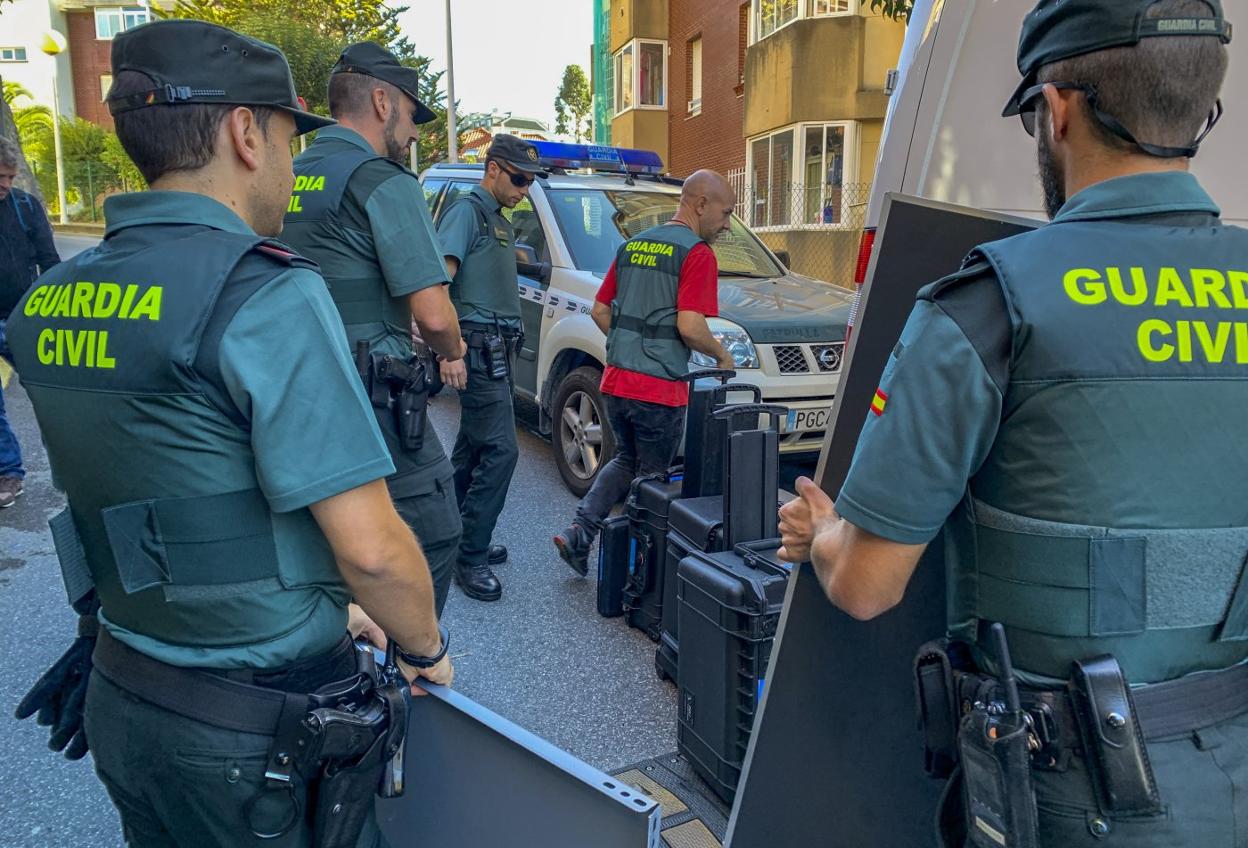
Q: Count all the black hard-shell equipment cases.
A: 4